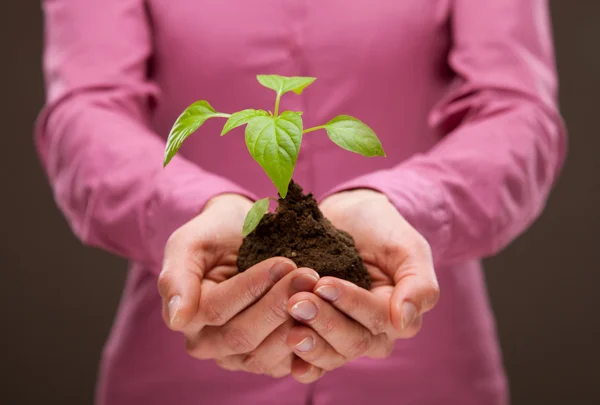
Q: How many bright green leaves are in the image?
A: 6